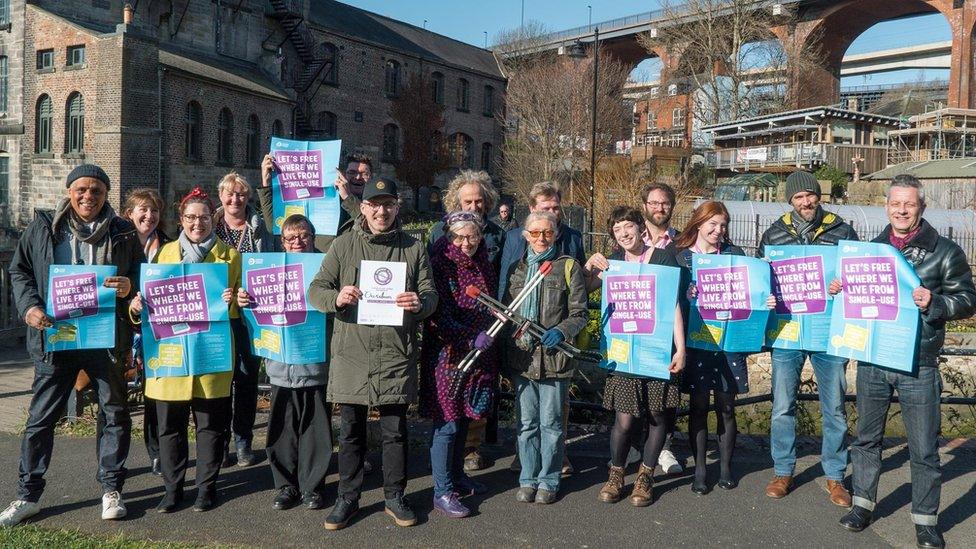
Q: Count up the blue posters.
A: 8